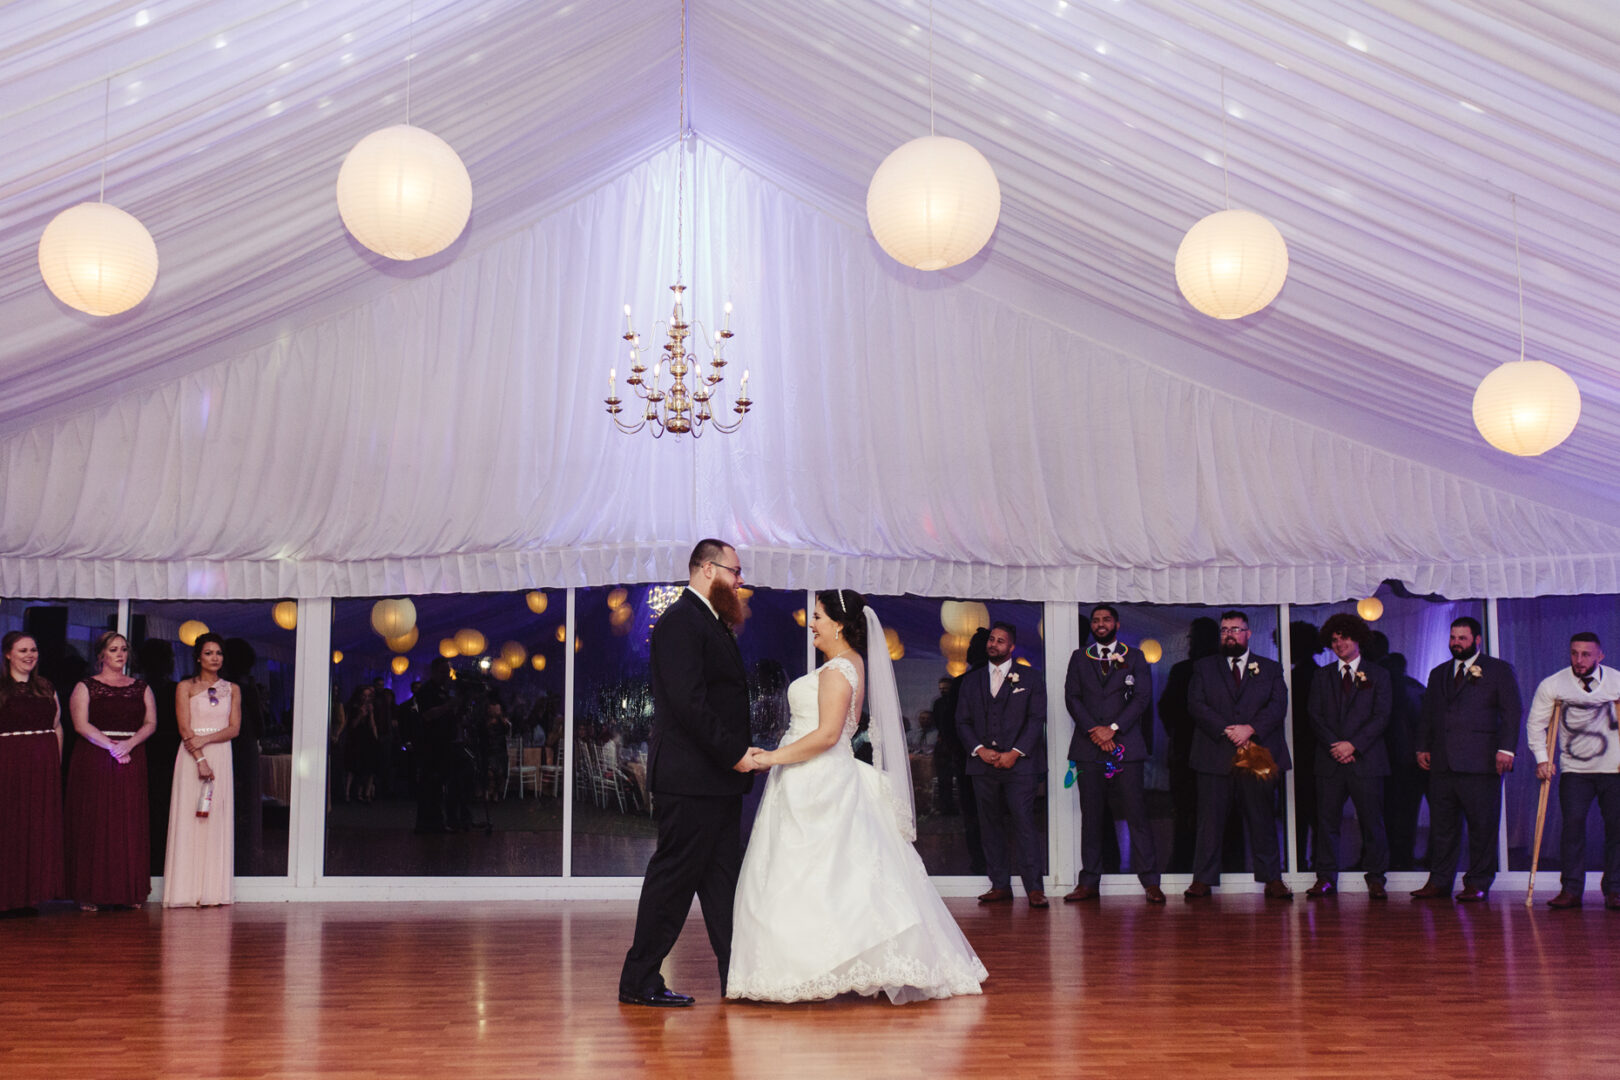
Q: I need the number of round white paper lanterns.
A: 5